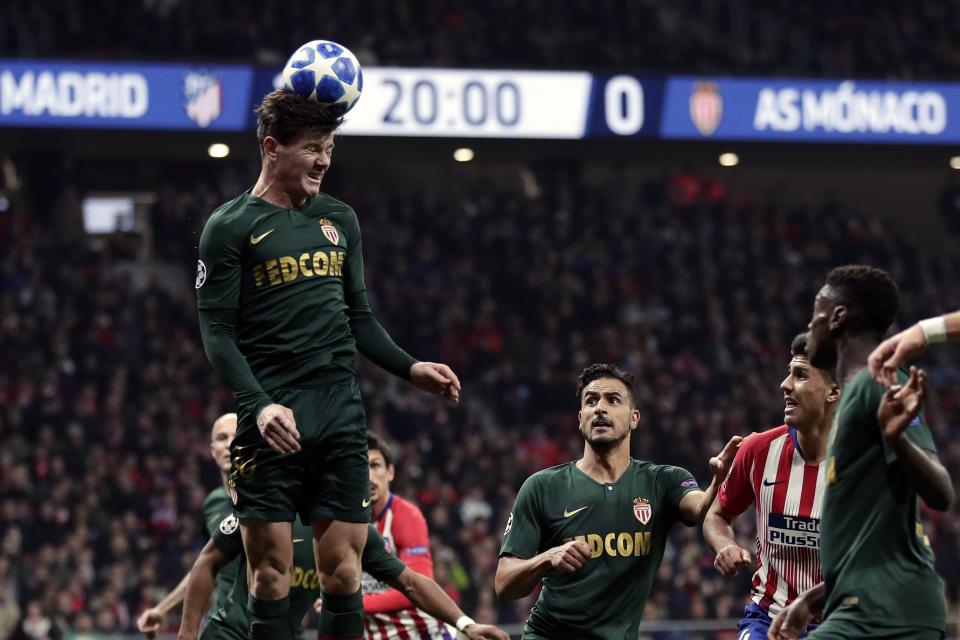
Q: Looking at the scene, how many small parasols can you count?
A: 0